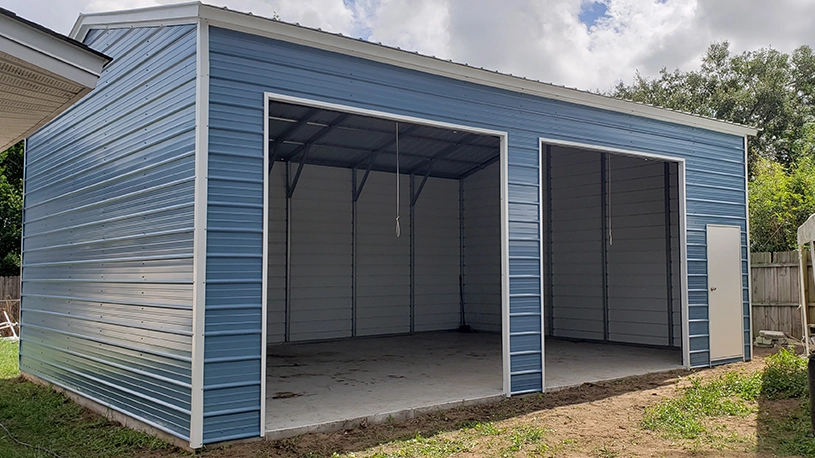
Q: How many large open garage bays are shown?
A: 2